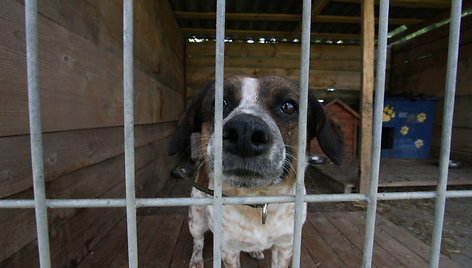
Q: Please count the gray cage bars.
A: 7